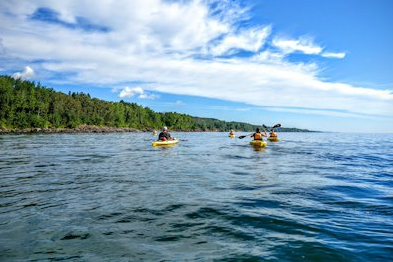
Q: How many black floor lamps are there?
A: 0